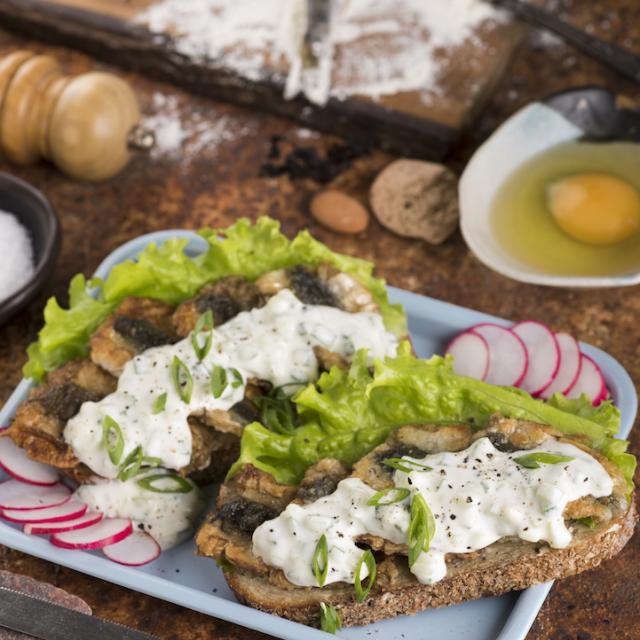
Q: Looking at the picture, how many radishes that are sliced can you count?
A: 11